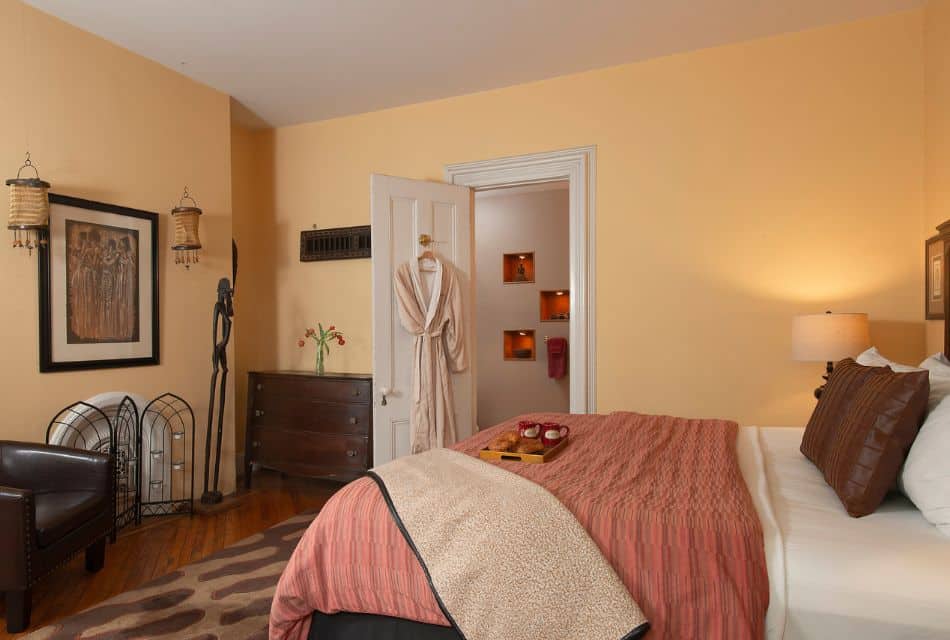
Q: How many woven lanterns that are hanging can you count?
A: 2